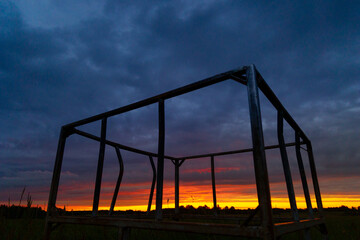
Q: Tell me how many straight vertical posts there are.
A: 7